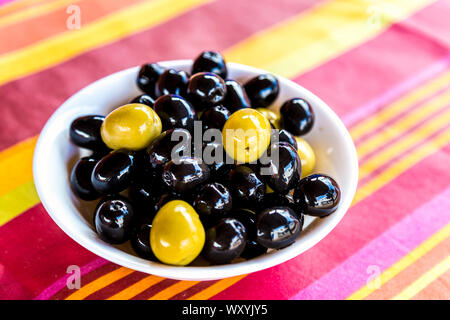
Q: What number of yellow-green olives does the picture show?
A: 5